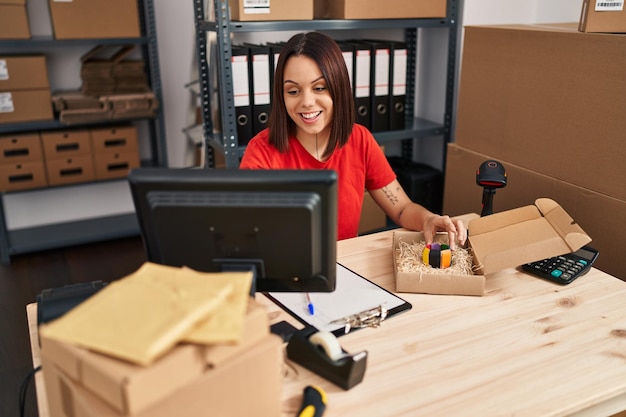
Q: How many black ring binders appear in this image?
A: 7